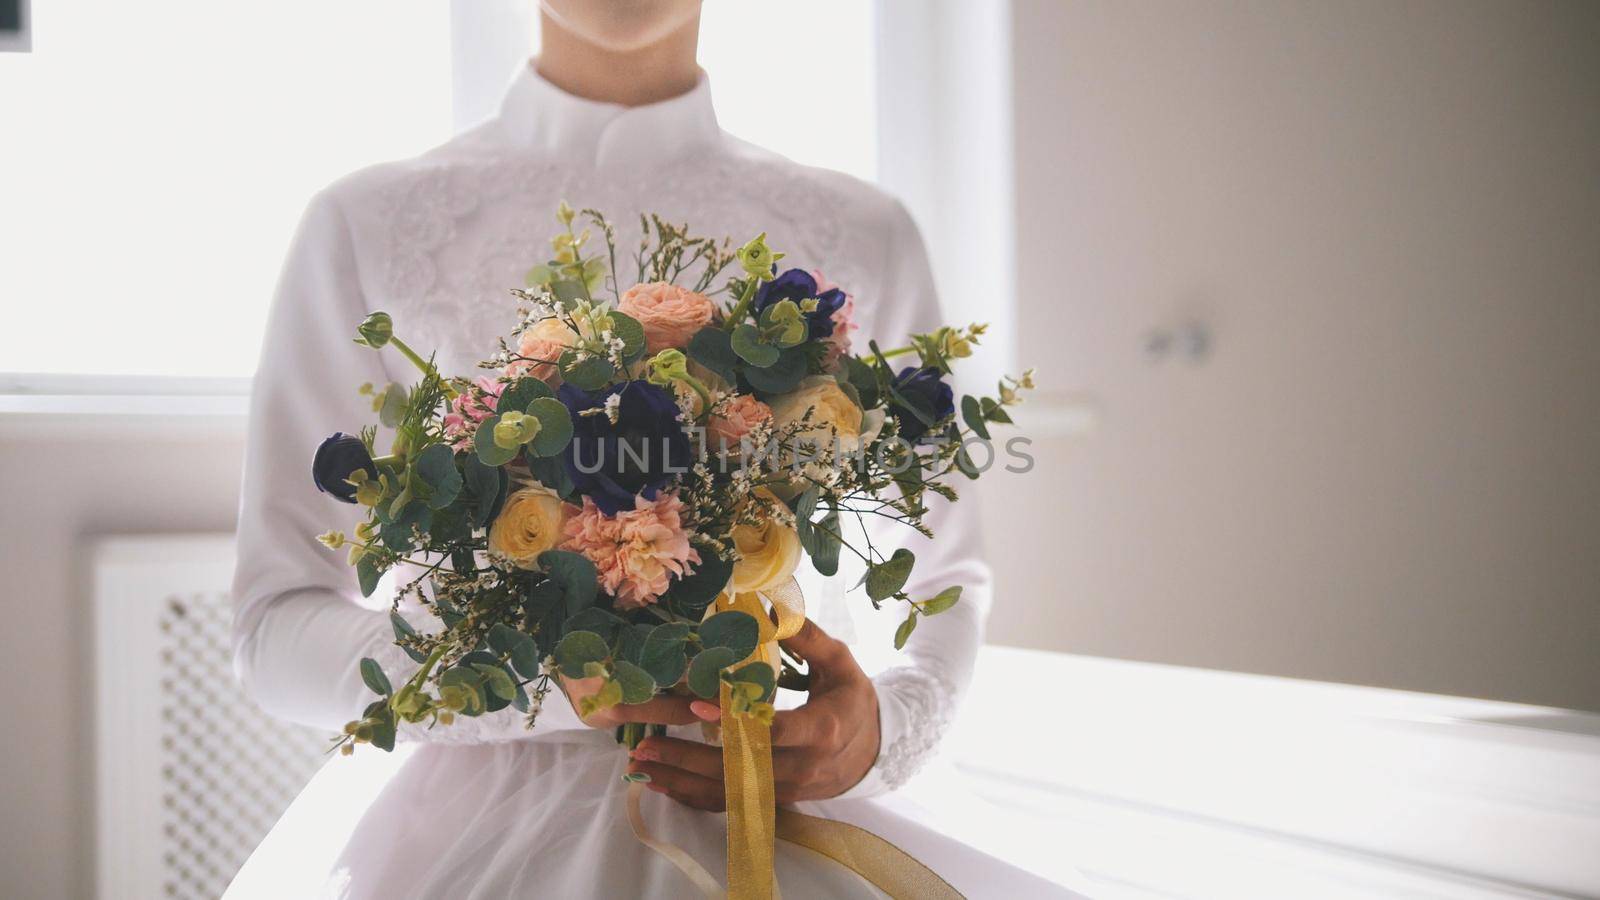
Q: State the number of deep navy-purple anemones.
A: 4